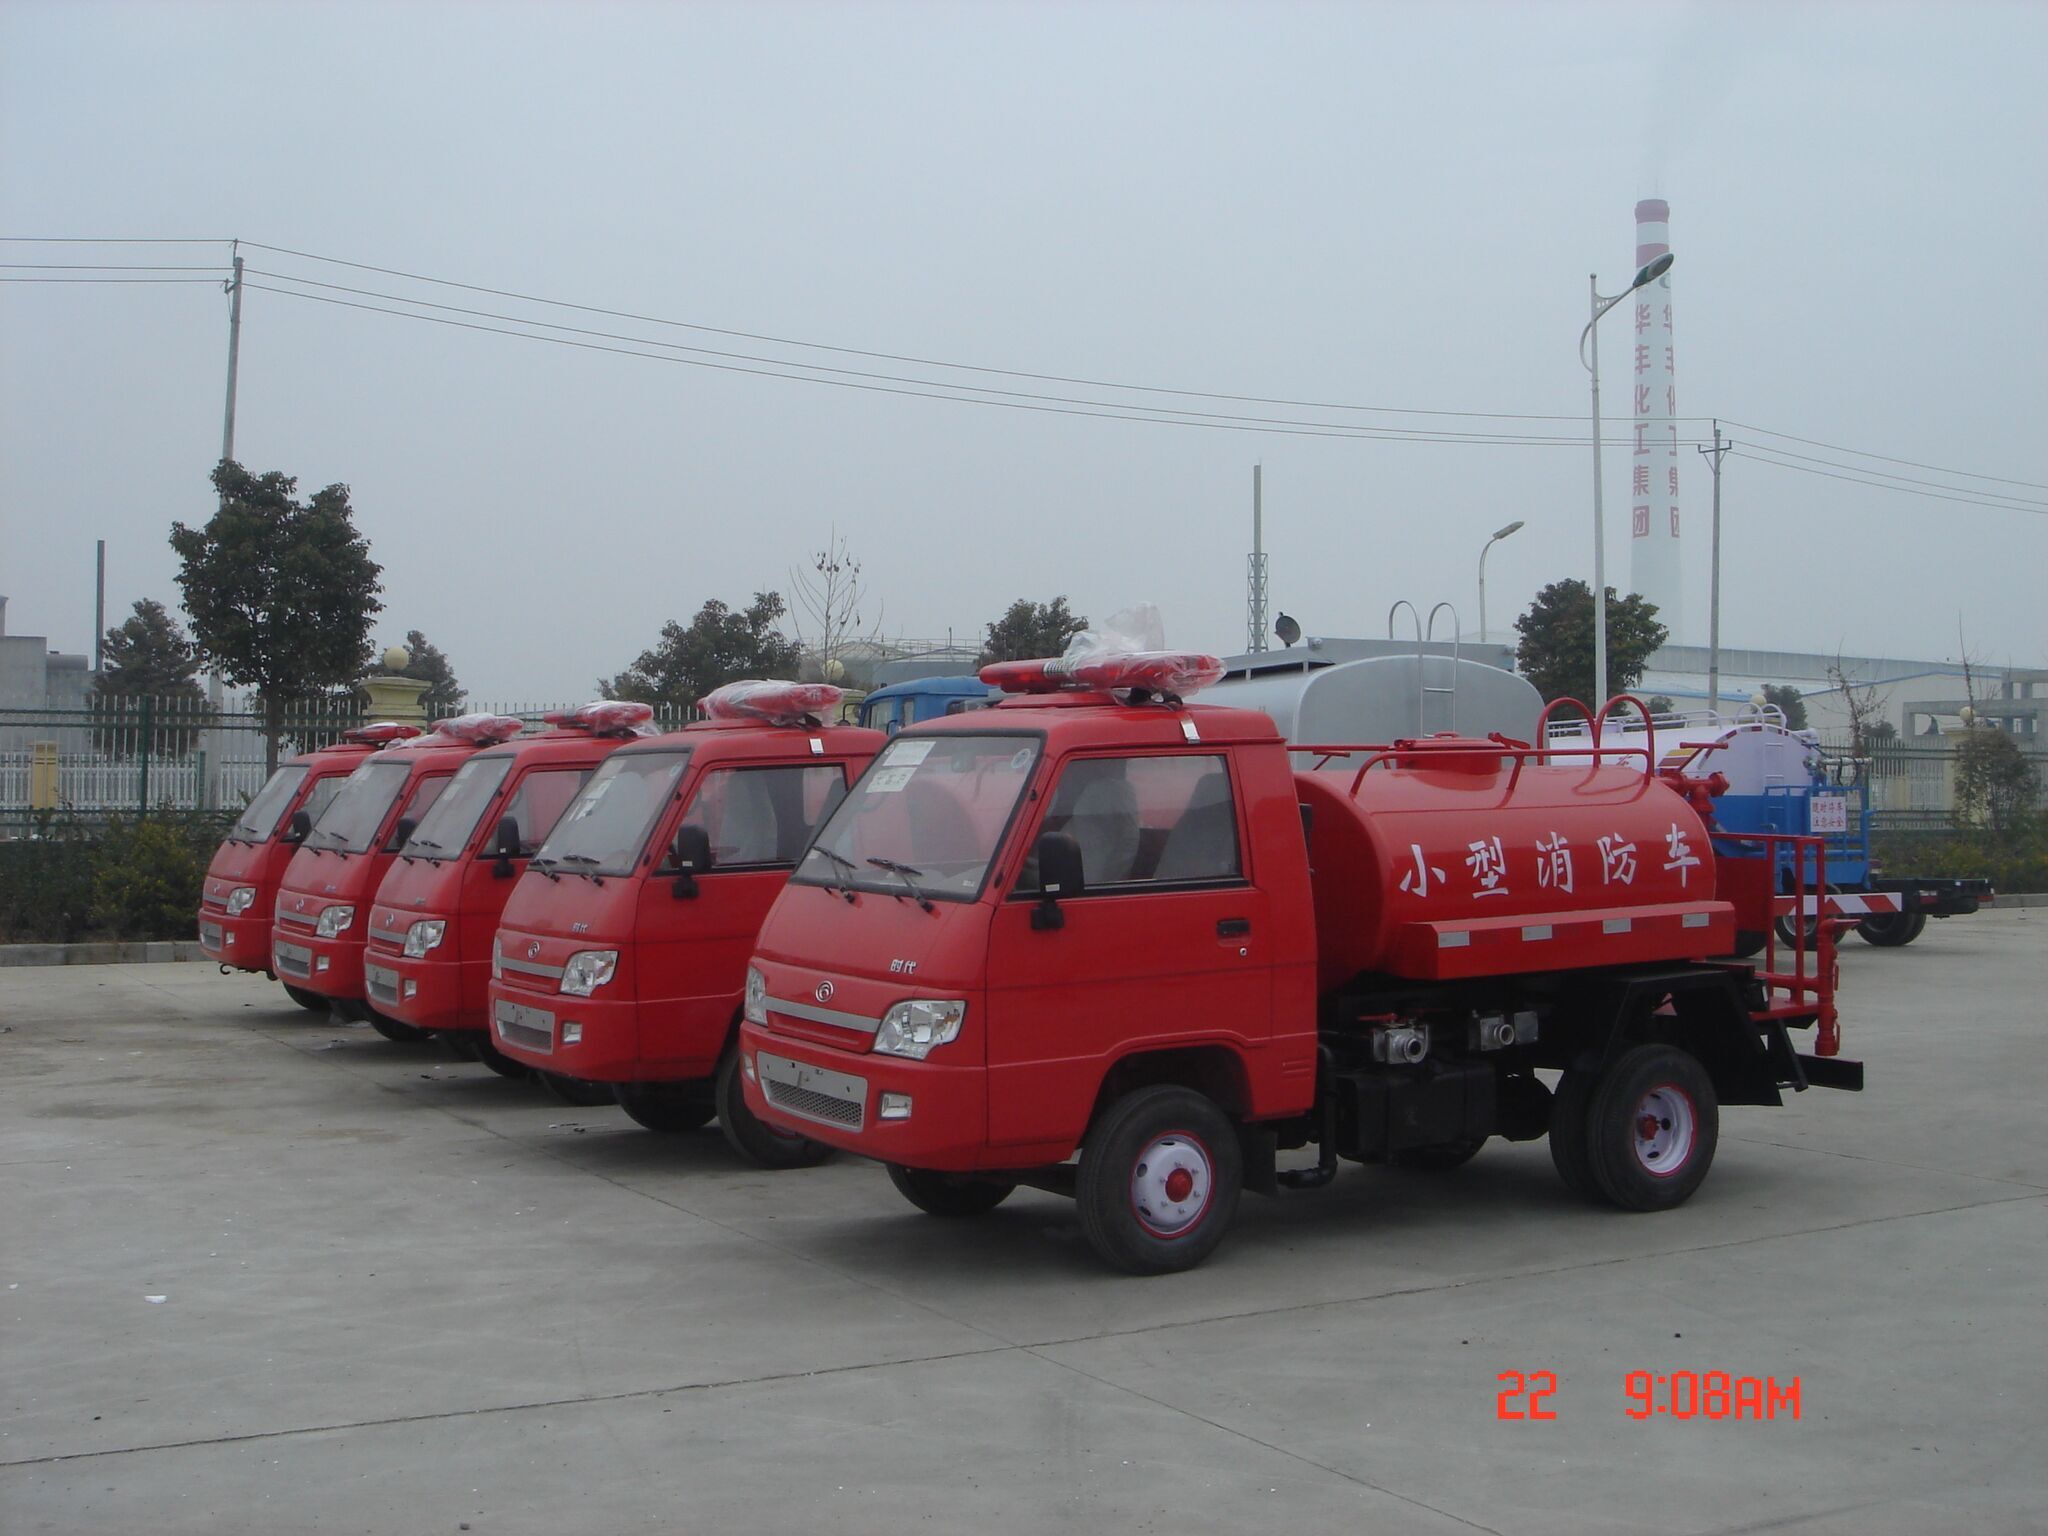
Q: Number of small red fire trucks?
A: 5